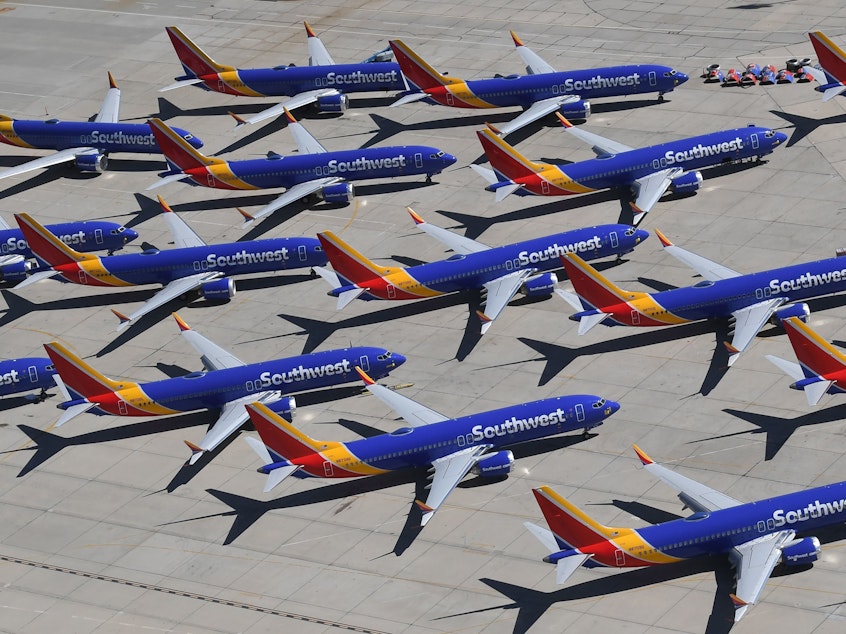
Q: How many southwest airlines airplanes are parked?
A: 15